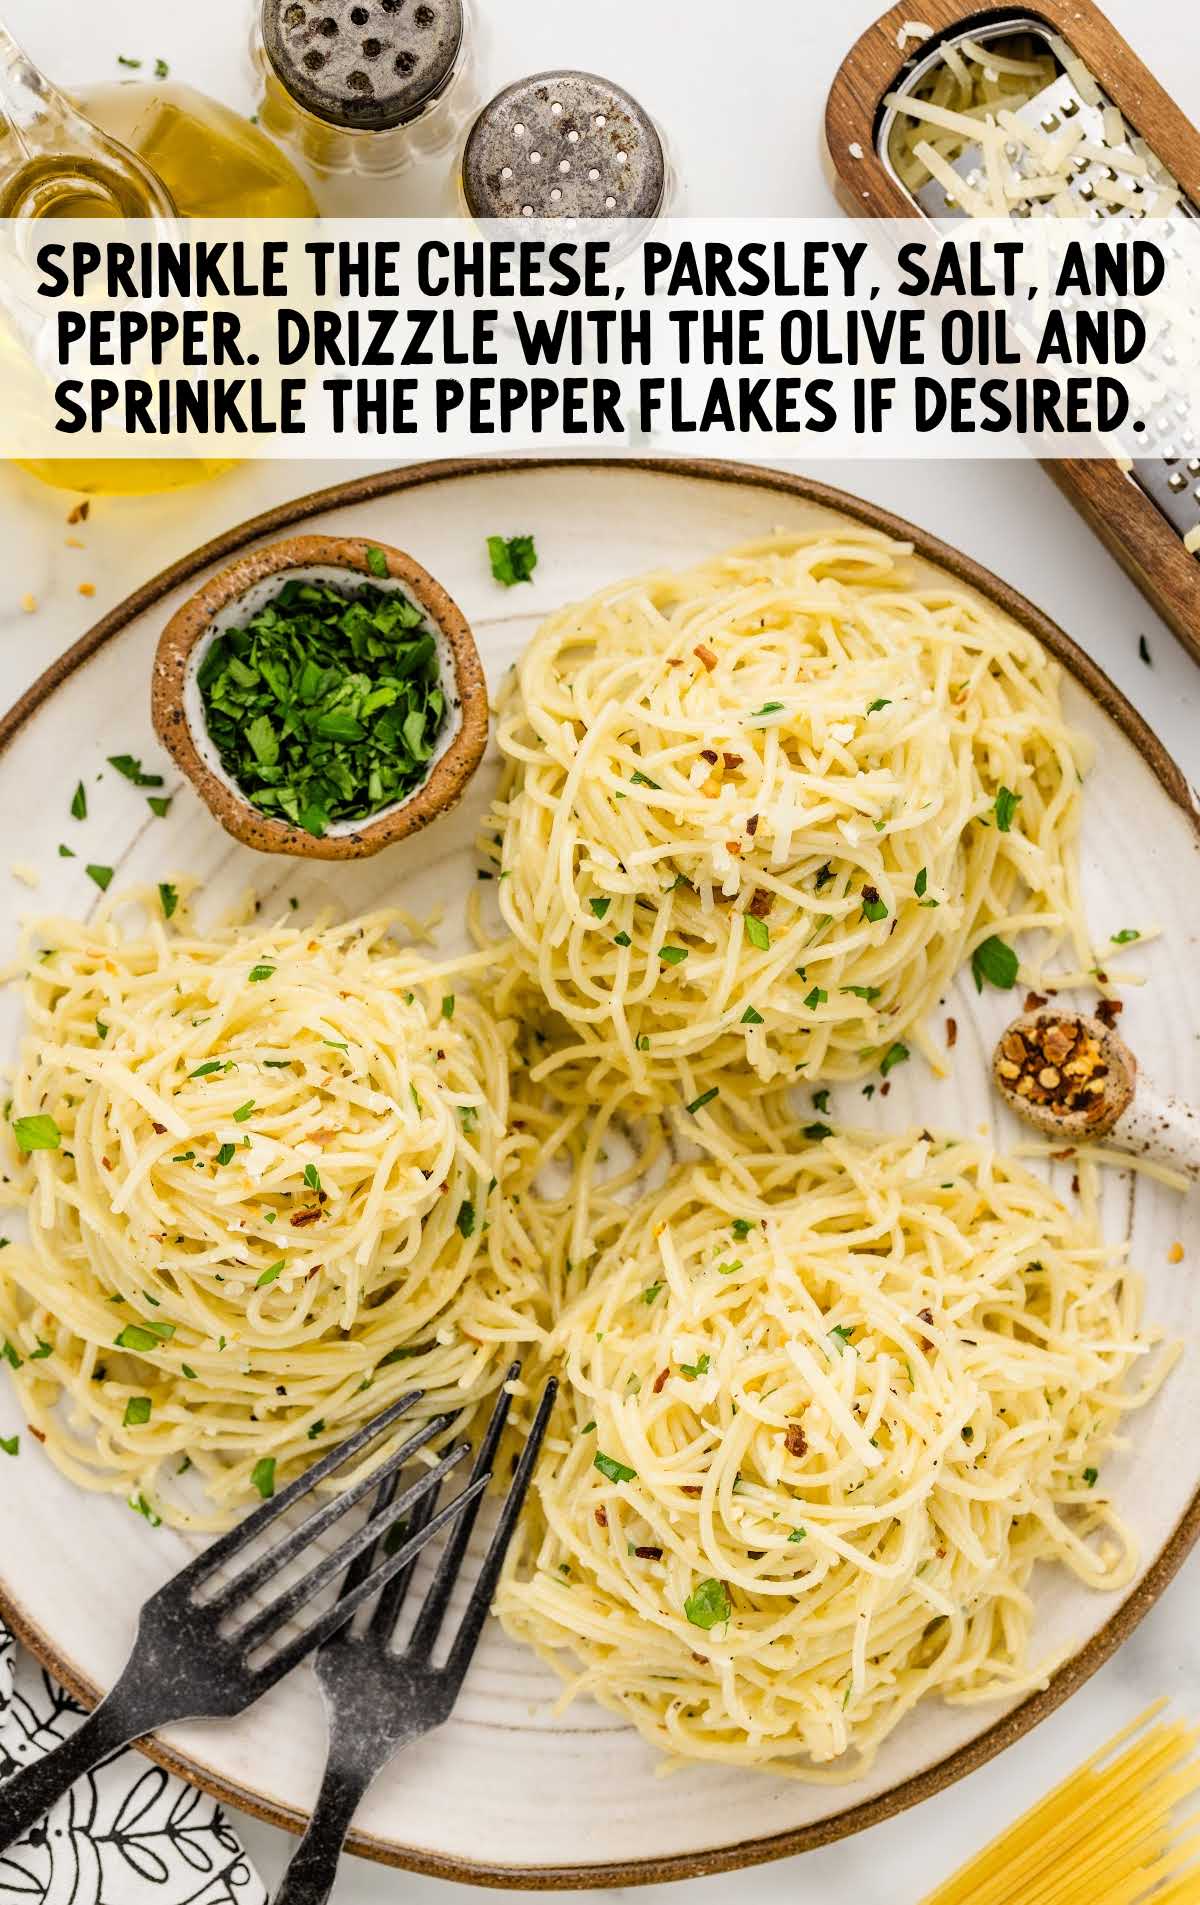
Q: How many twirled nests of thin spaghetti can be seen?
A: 3